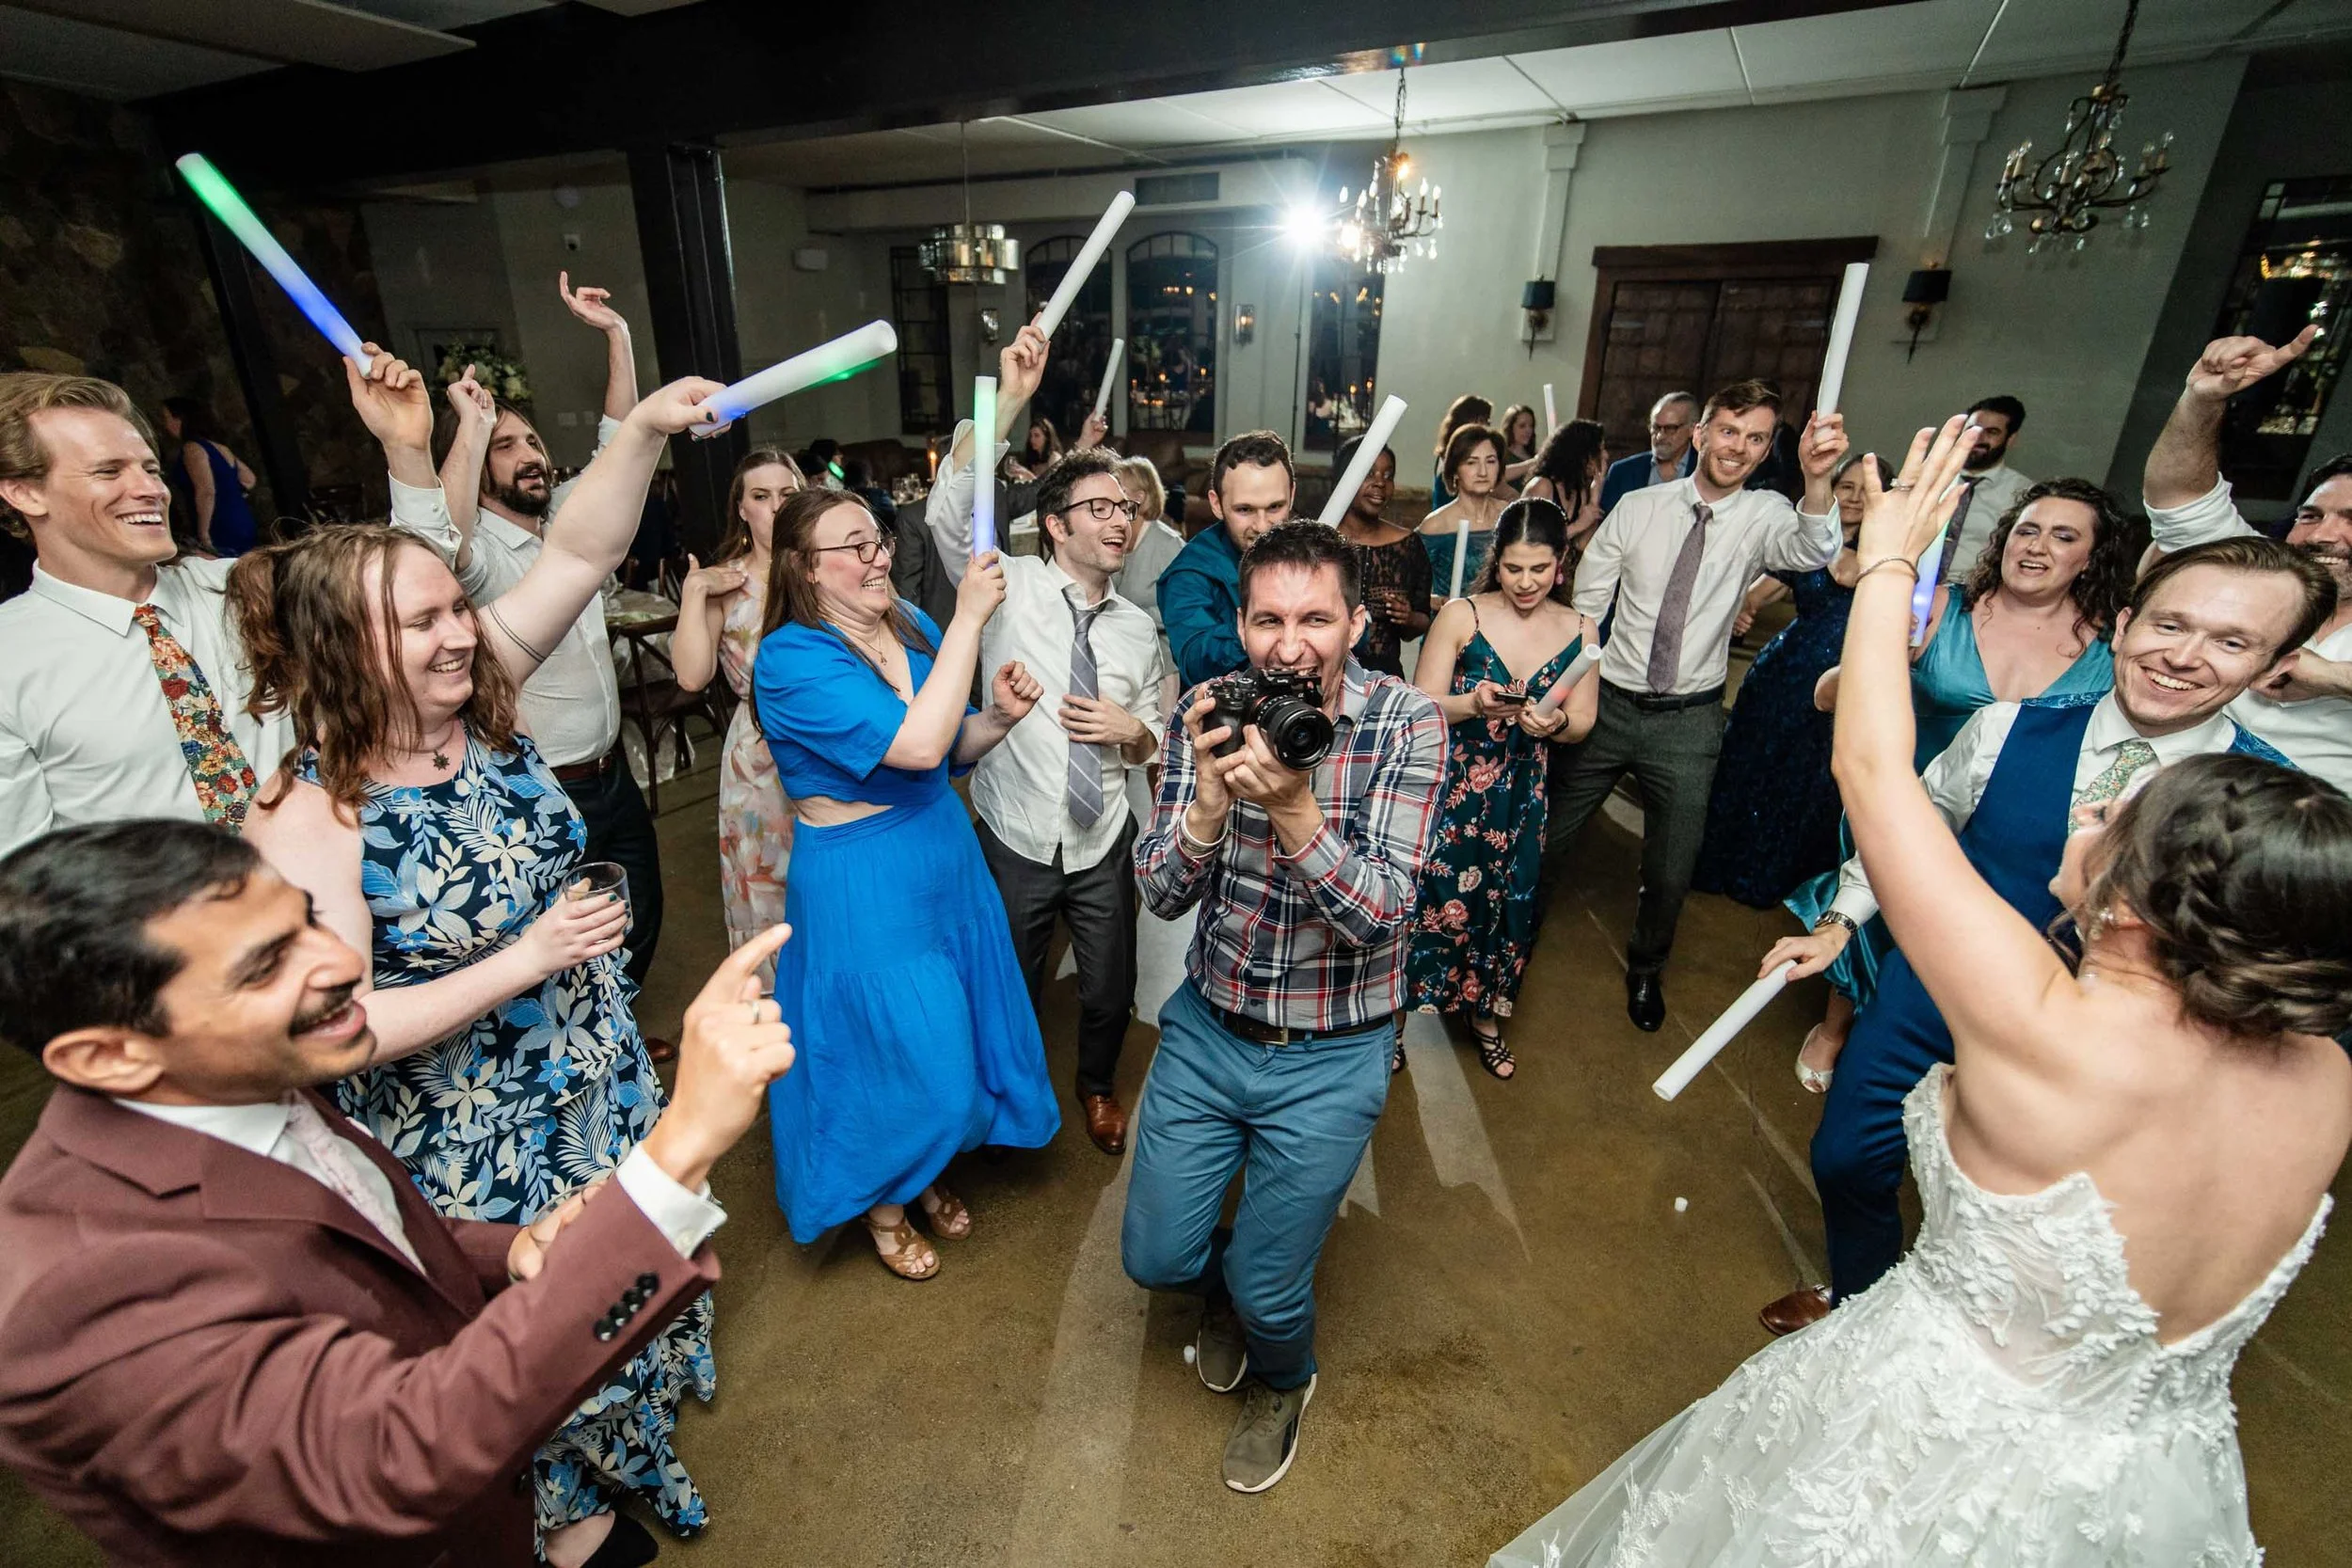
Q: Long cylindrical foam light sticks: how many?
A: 12